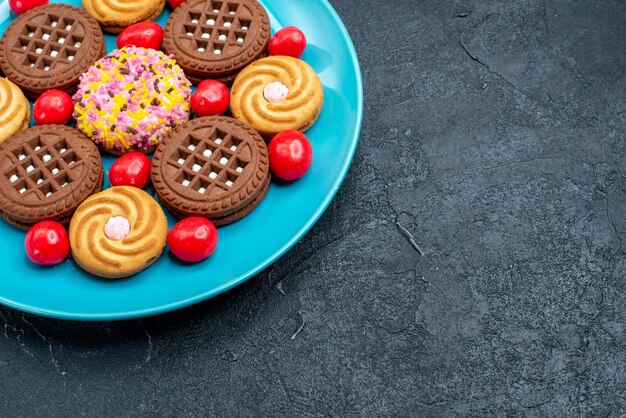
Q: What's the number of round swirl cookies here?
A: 4